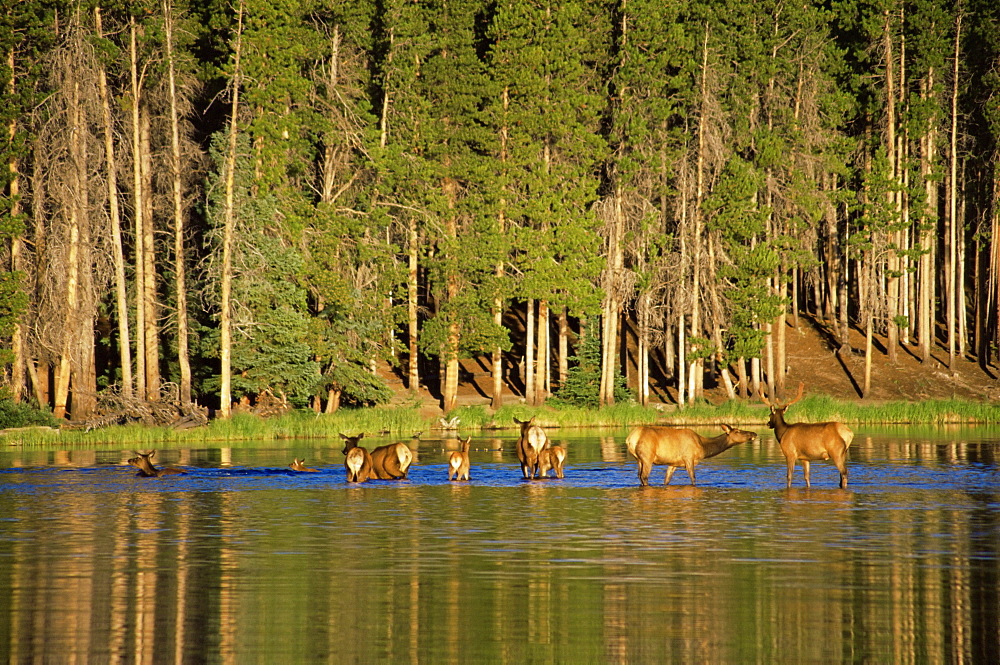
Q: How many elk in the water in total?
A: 9